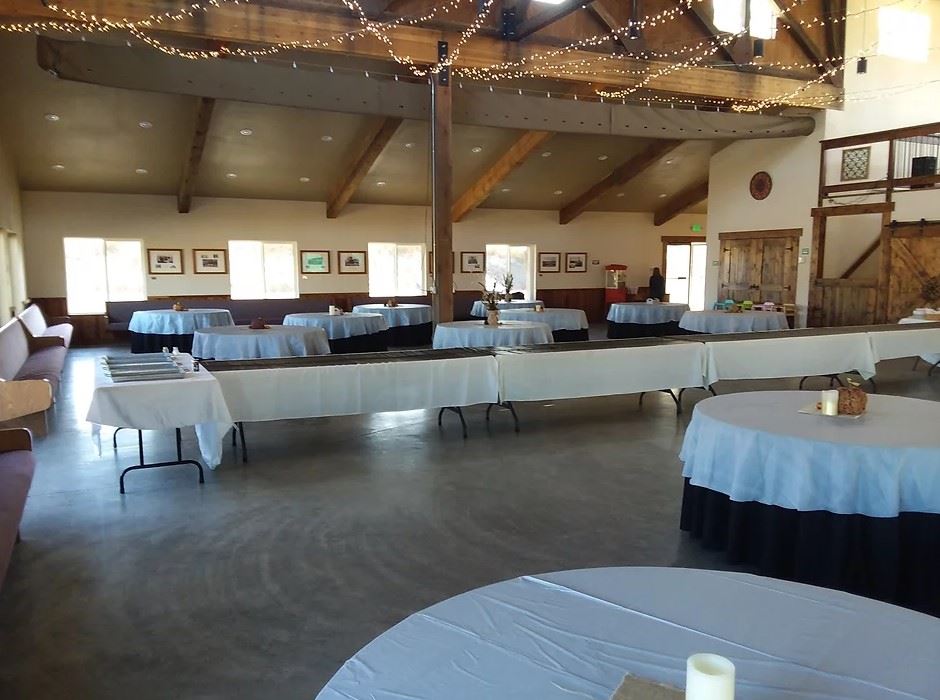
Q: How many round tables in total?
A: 11